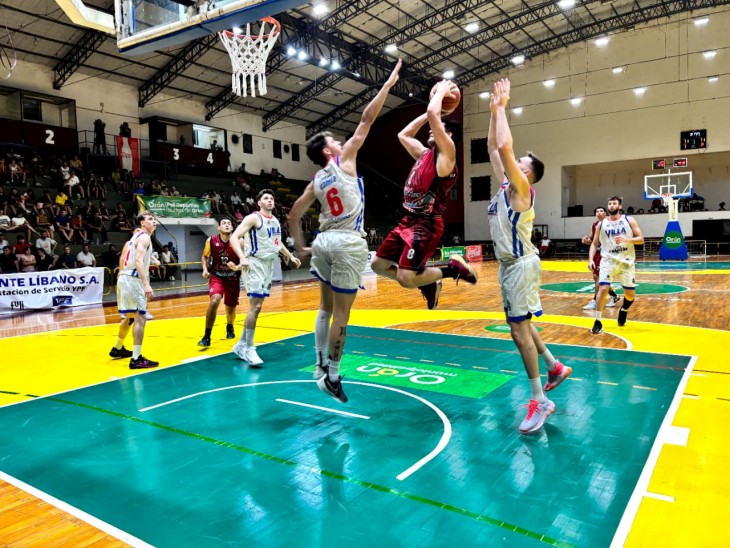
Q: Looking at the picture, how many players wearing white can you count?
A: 5